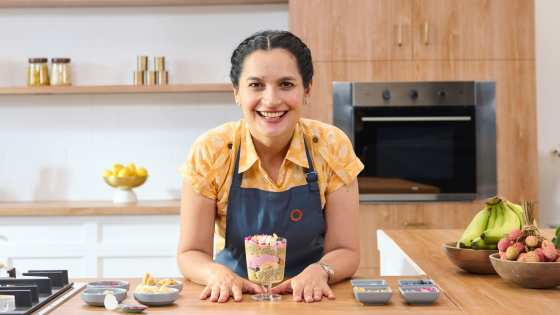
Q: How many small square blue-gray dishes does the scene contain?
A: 4